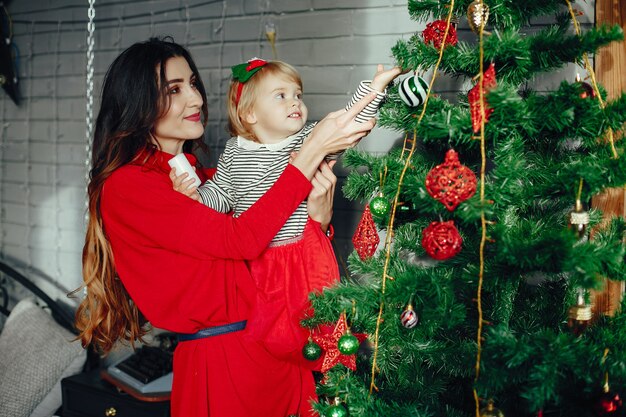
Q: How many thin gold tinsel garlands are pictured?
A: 3